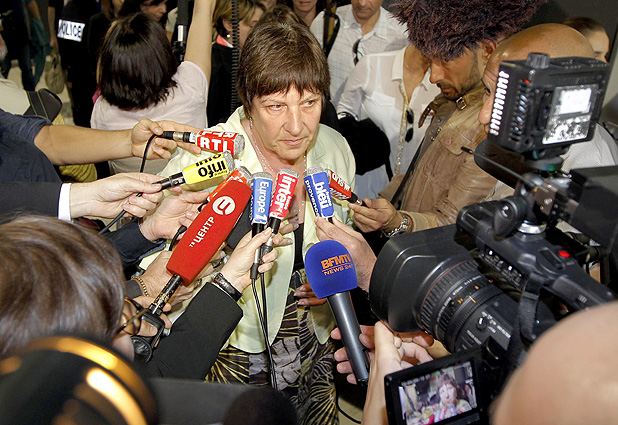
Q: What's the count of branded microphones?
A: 9